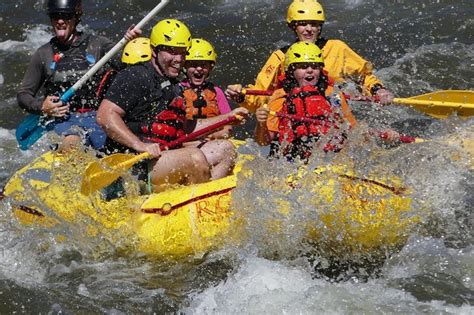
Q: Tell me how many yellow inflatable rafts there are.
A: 1